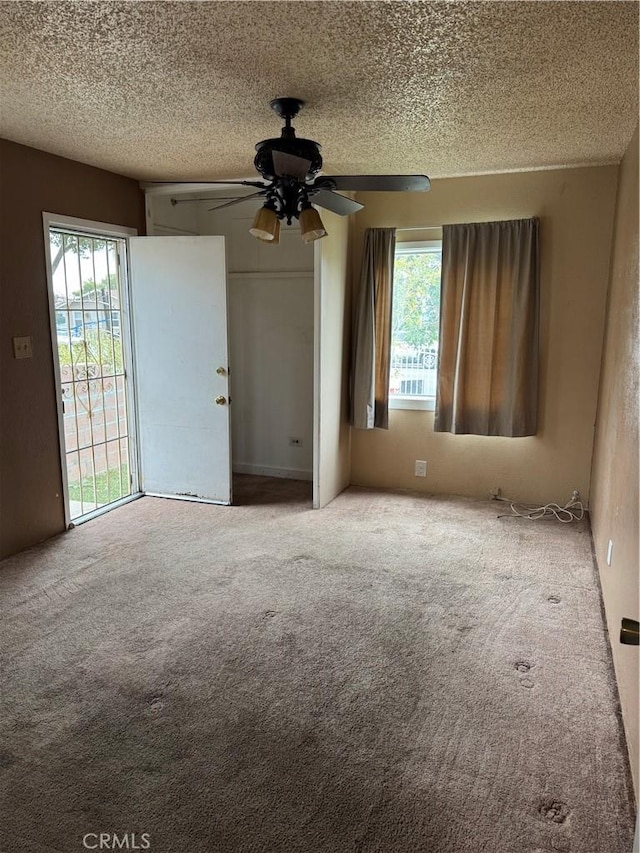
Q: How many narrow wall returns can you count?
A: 1